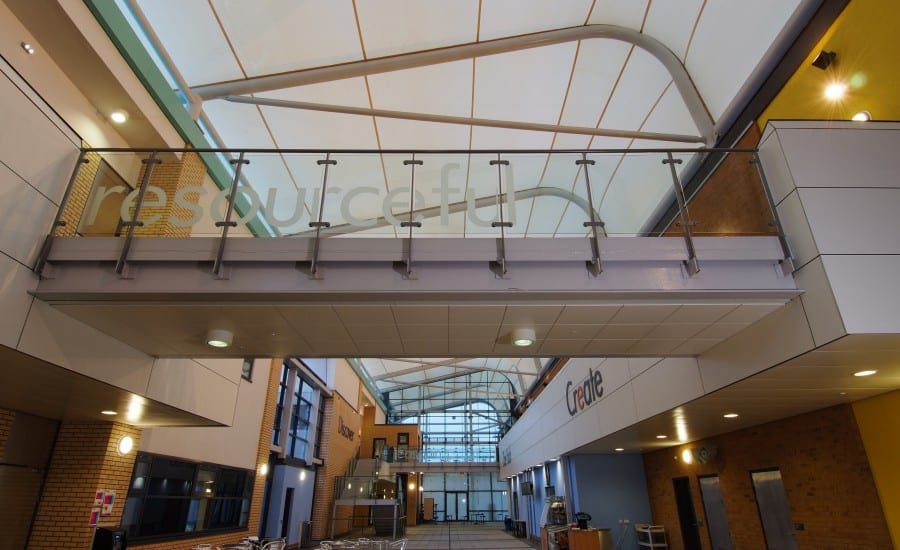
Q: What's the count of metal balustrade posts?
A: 9